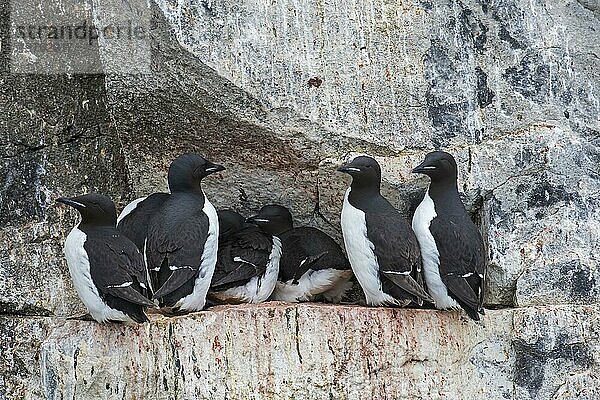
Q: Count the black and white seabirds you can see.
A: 7